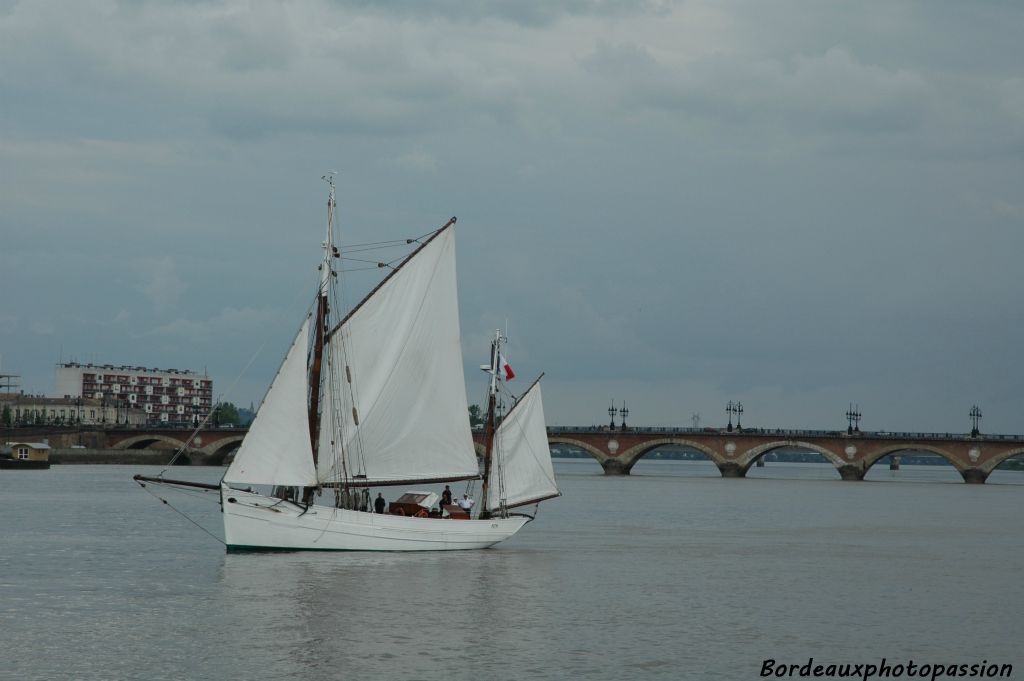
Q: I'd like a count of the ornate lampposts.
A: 8